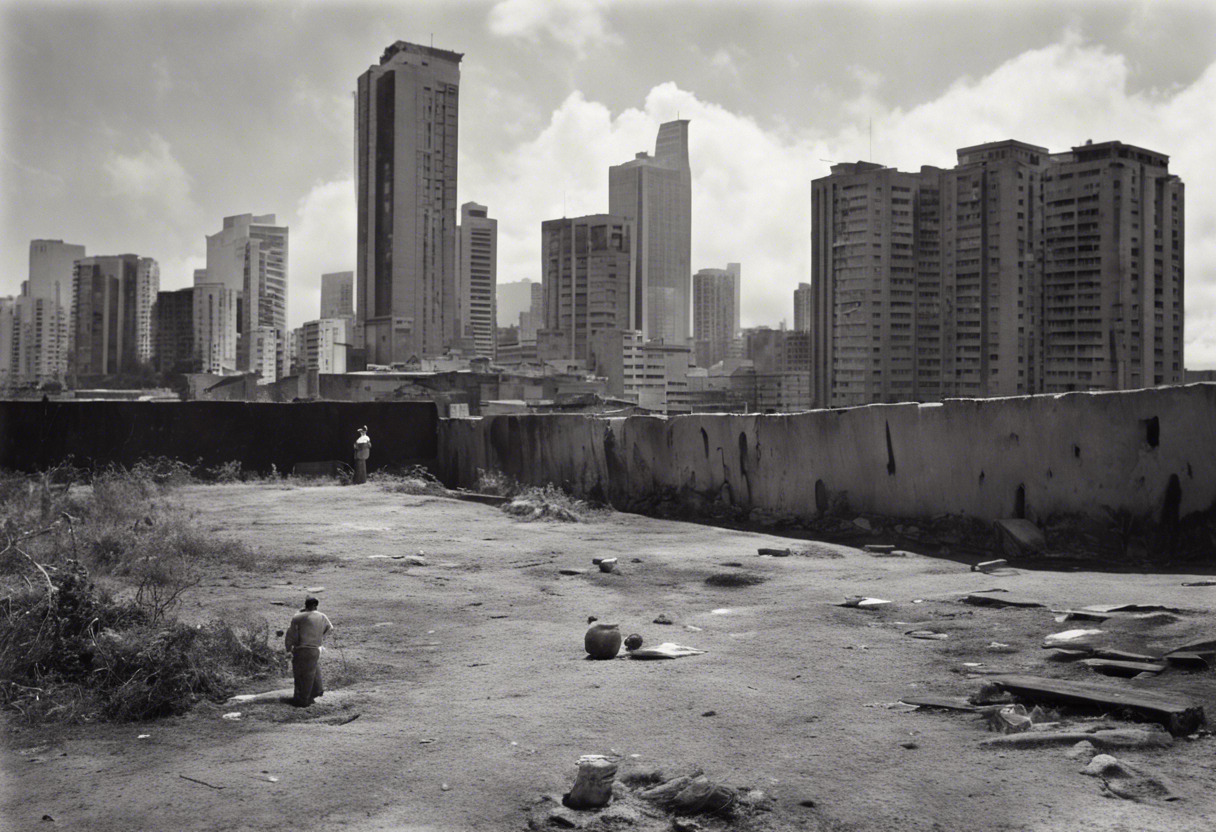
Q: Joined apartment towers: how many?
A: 3